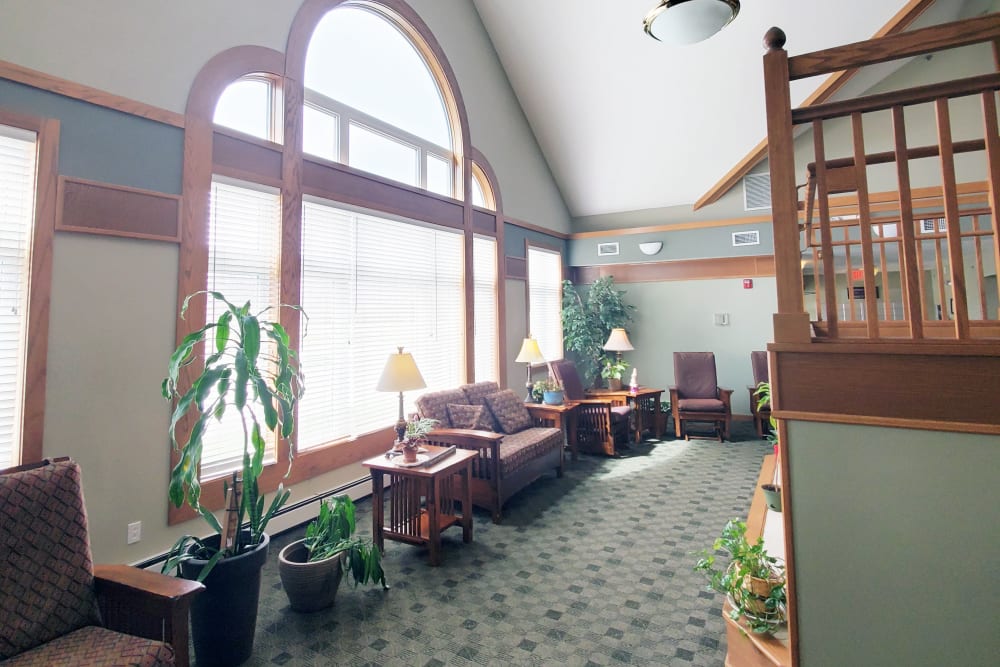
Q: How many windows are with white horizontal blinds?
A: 5